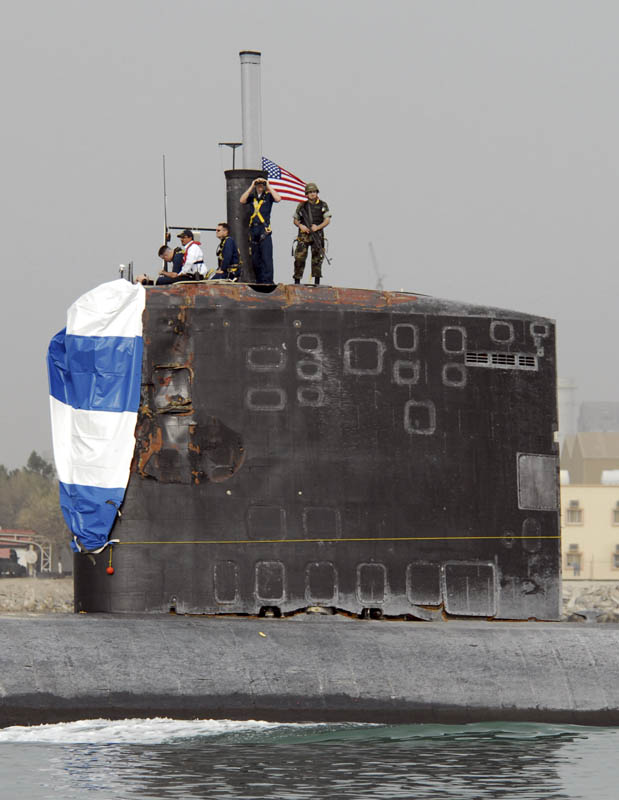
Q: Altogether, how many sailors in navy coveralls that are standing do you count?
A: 1